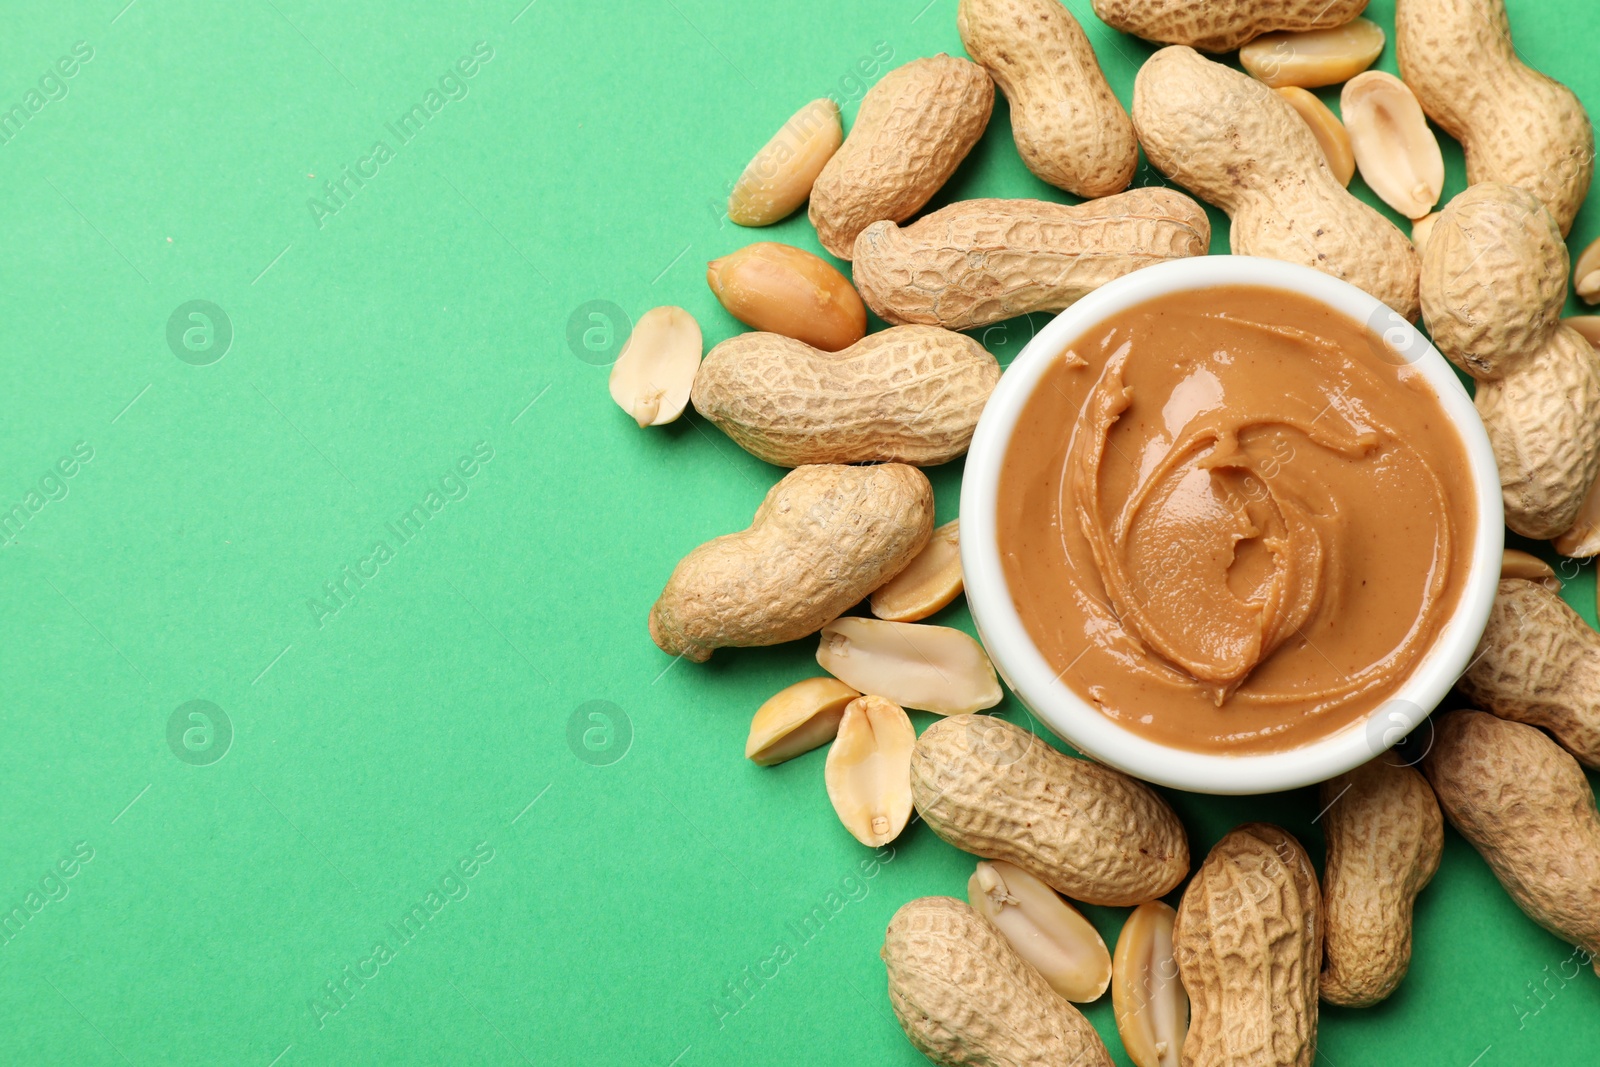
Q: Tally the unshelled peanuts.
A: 15